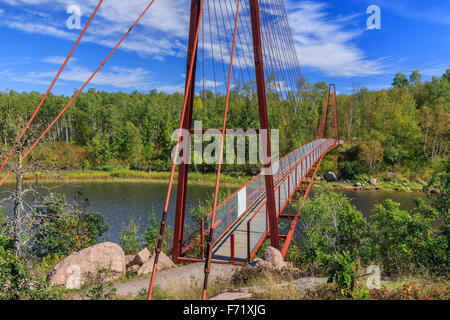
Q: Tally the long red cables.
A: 4